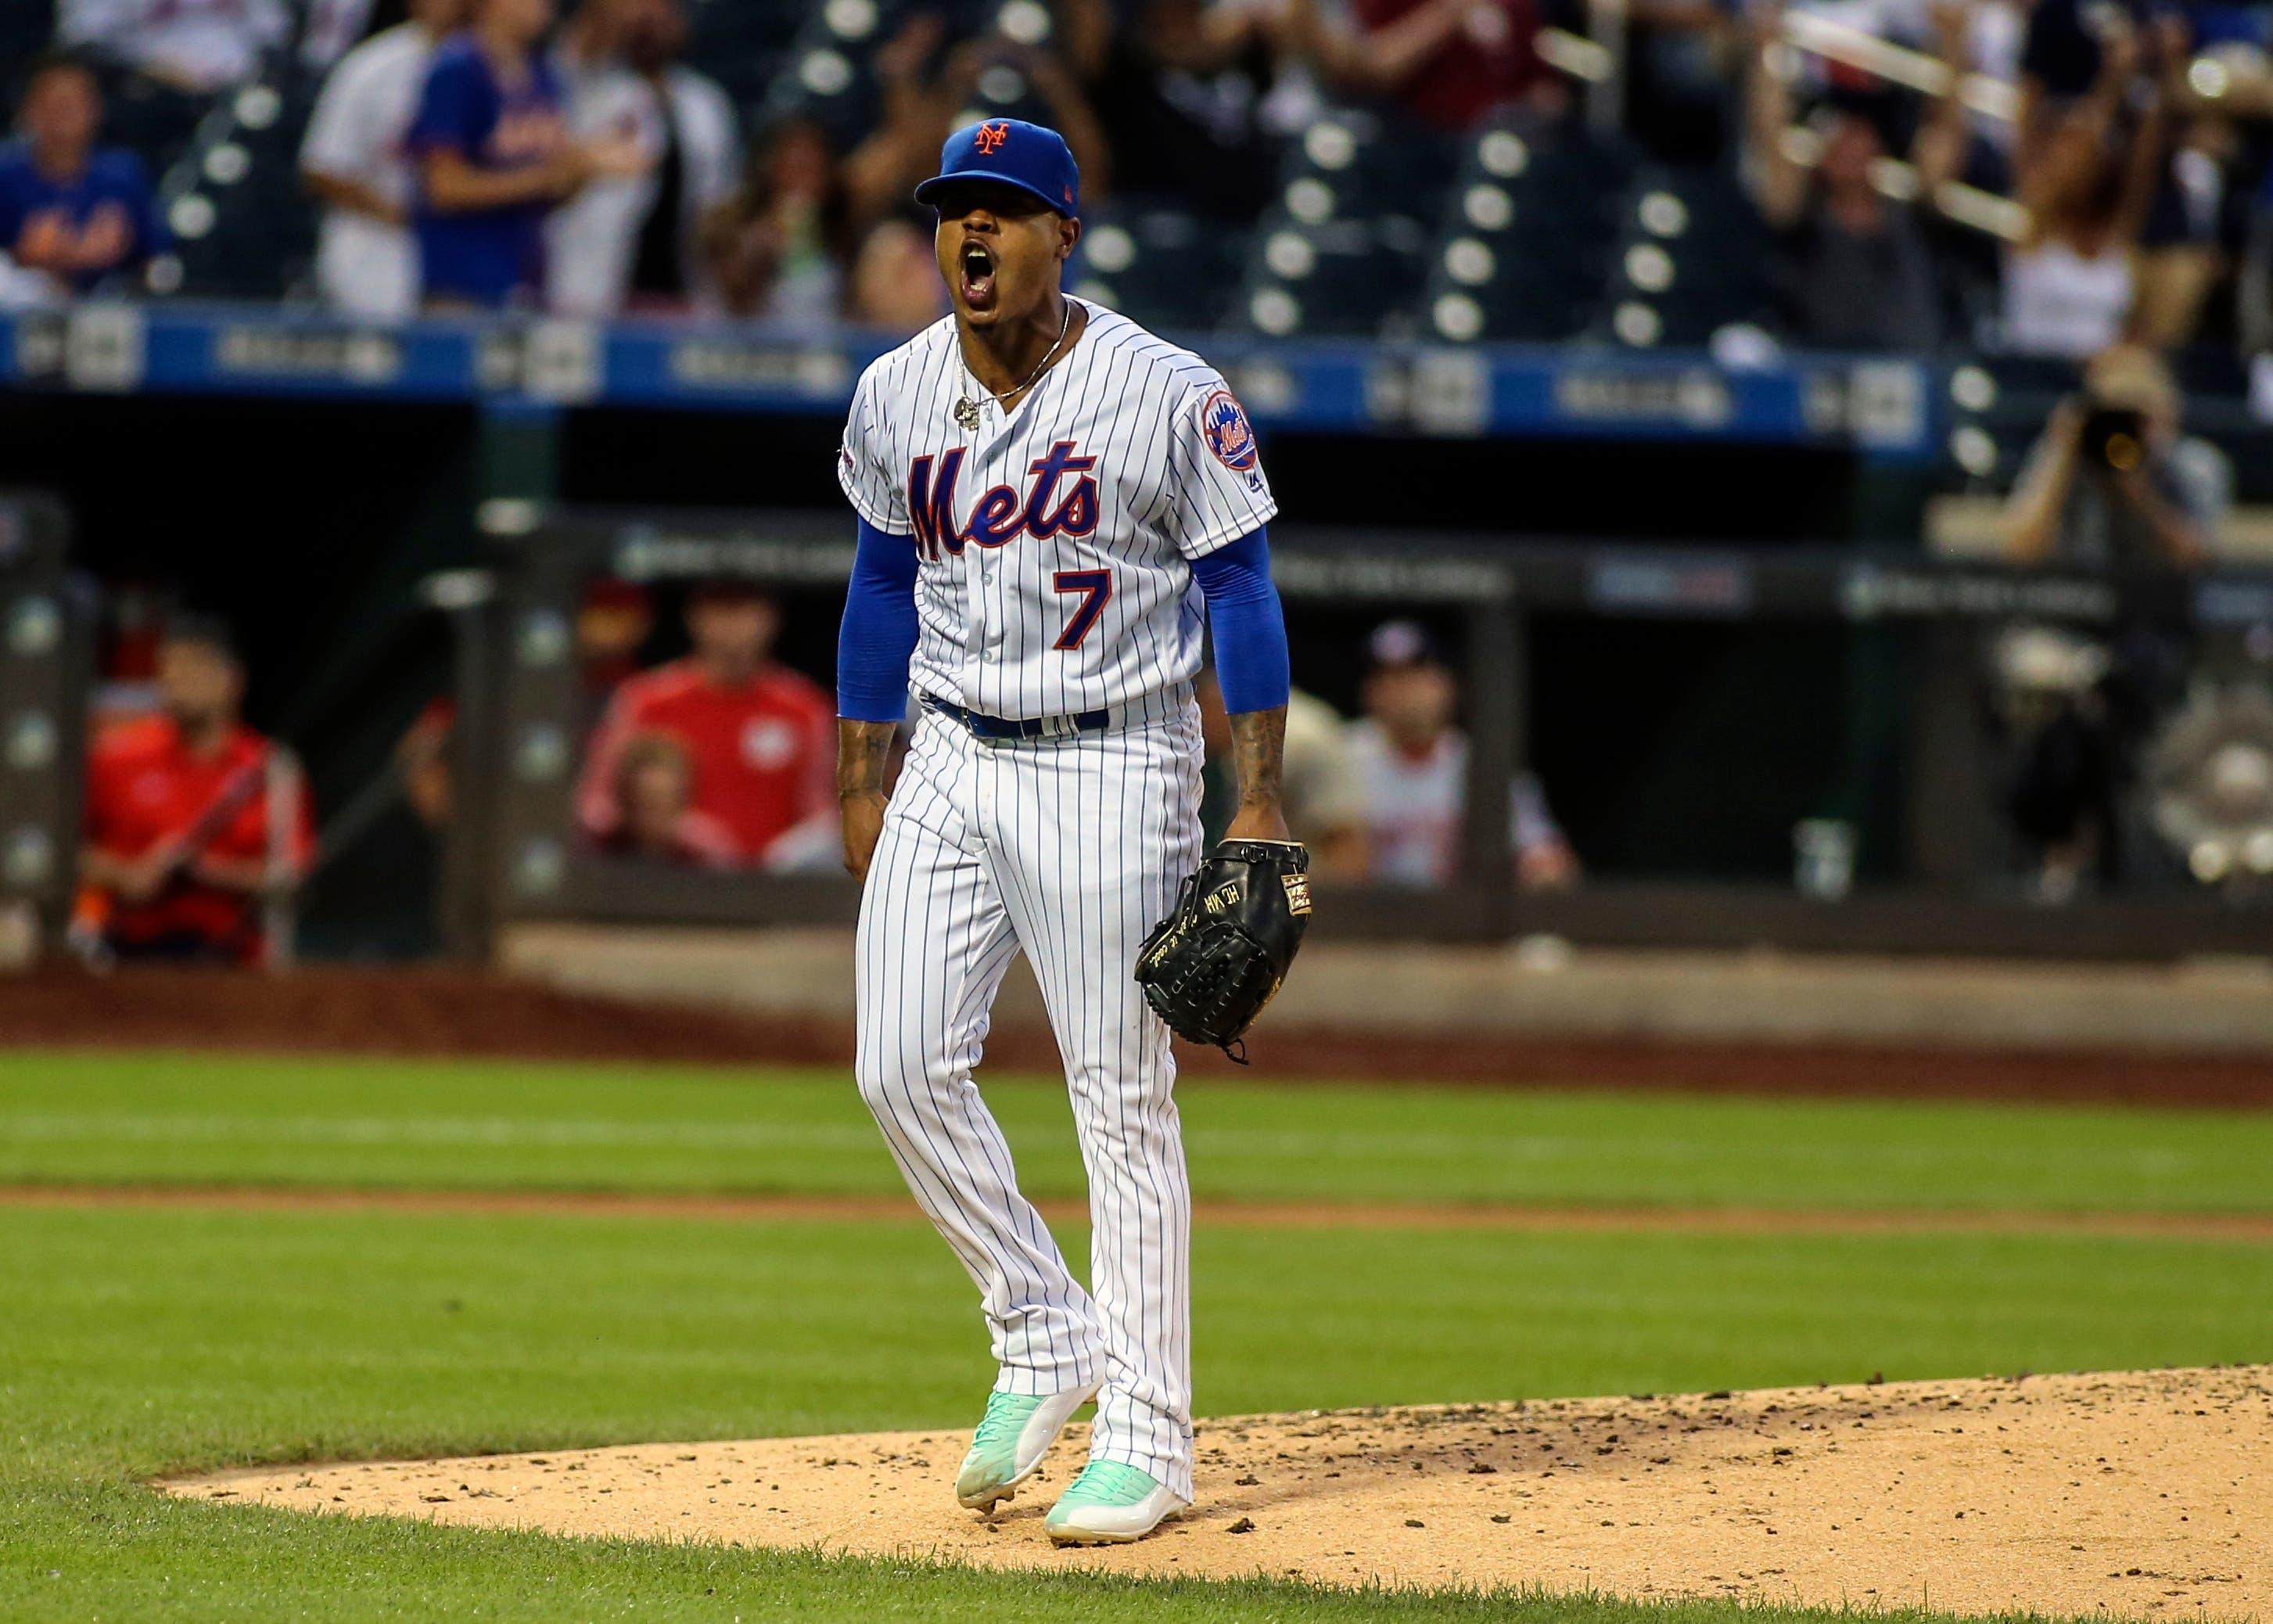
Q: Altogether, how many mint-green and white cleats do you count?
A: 2